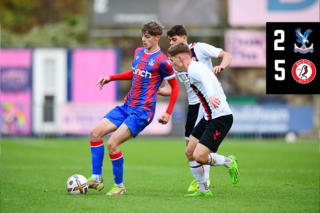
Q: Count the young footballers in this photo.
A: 3